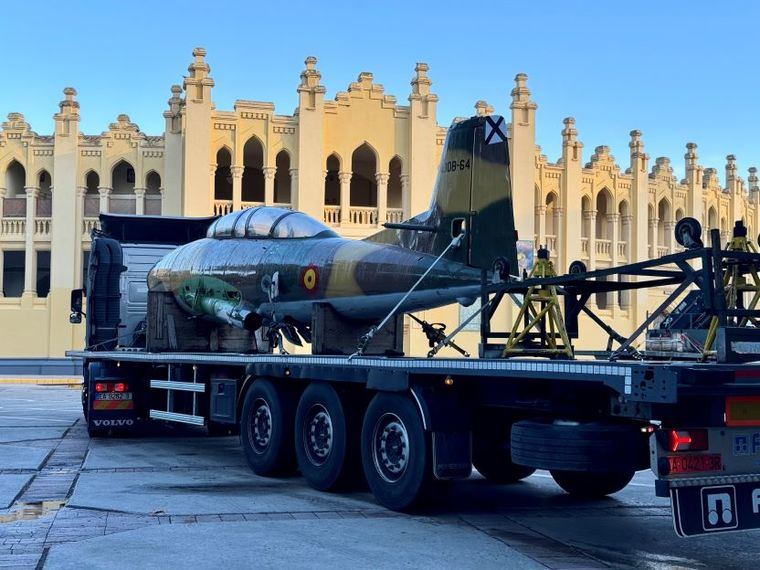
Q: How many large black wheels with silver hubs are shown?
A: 3